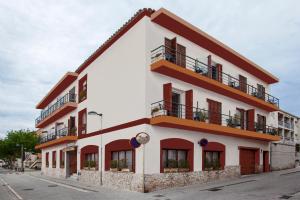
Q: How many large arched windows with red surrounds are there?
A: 4